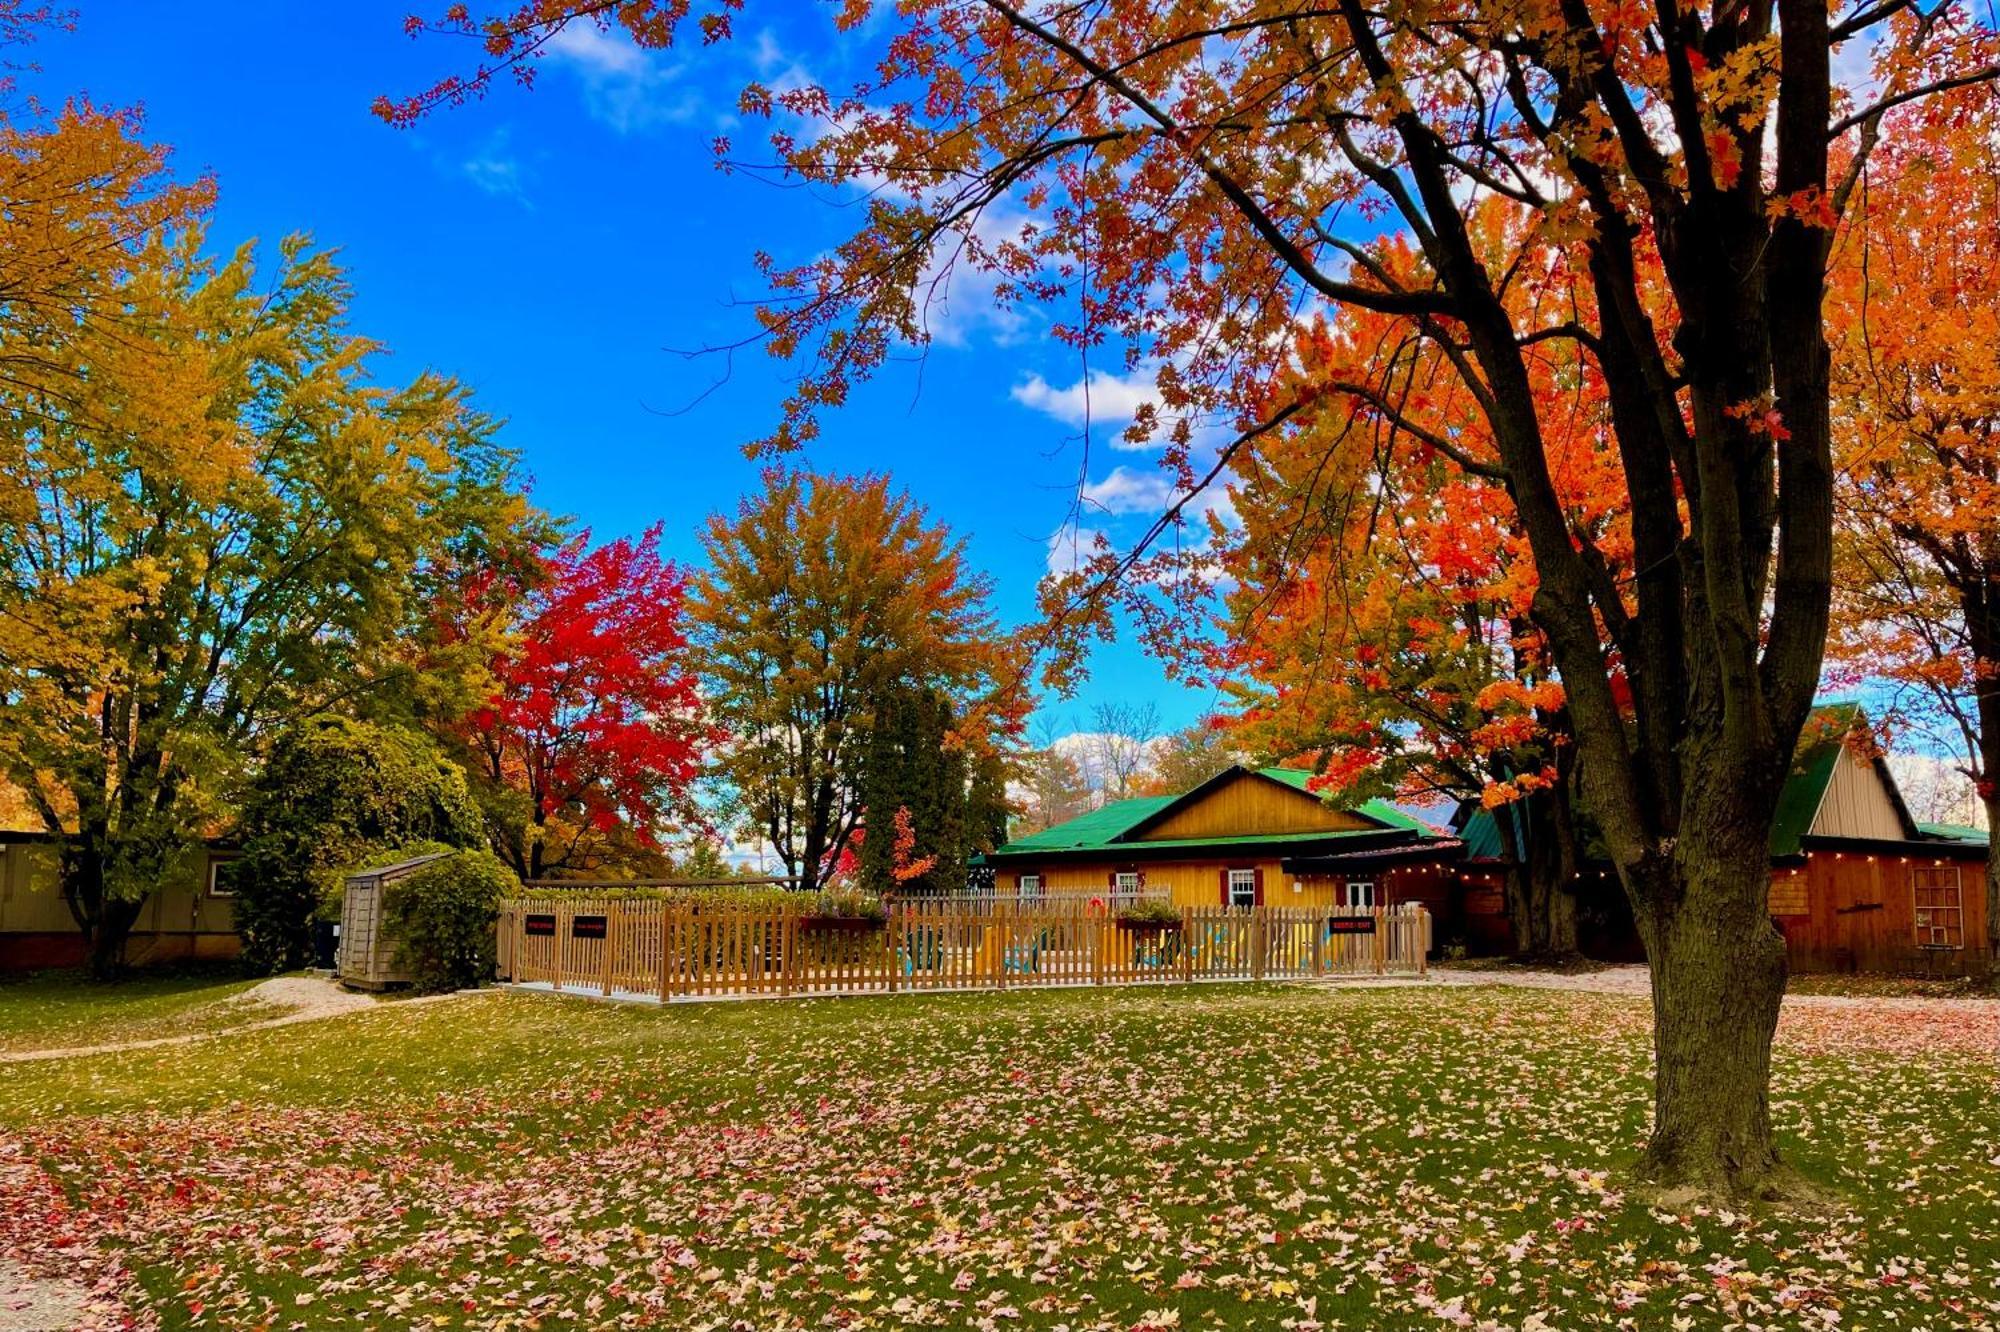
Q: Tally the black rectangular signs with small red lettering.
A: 3